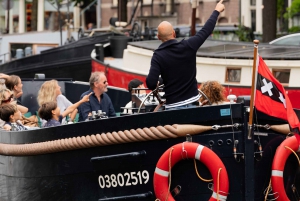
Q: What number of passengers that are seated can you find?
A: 8